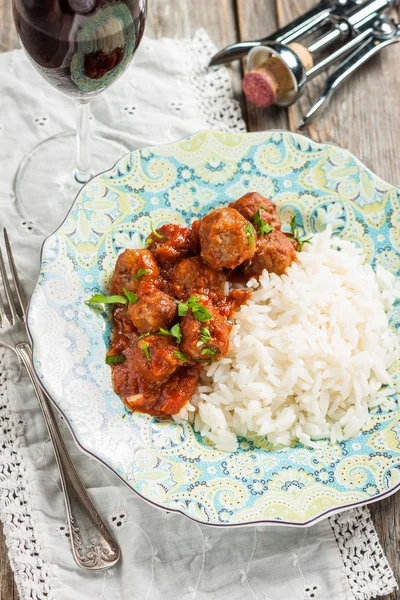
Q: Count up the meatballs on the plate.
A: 9